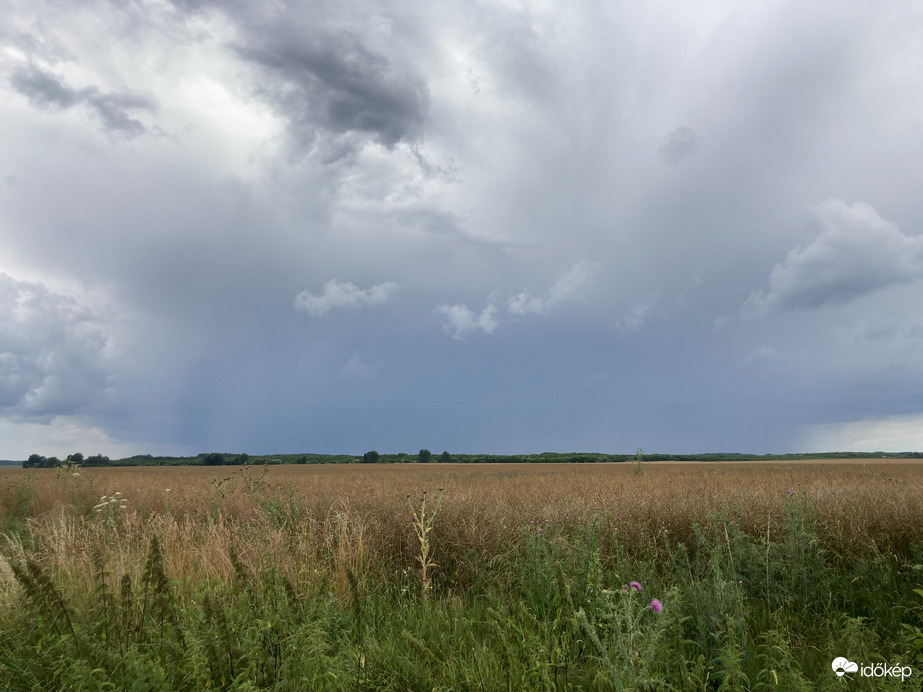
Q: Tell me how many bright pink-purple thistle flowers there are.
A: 2